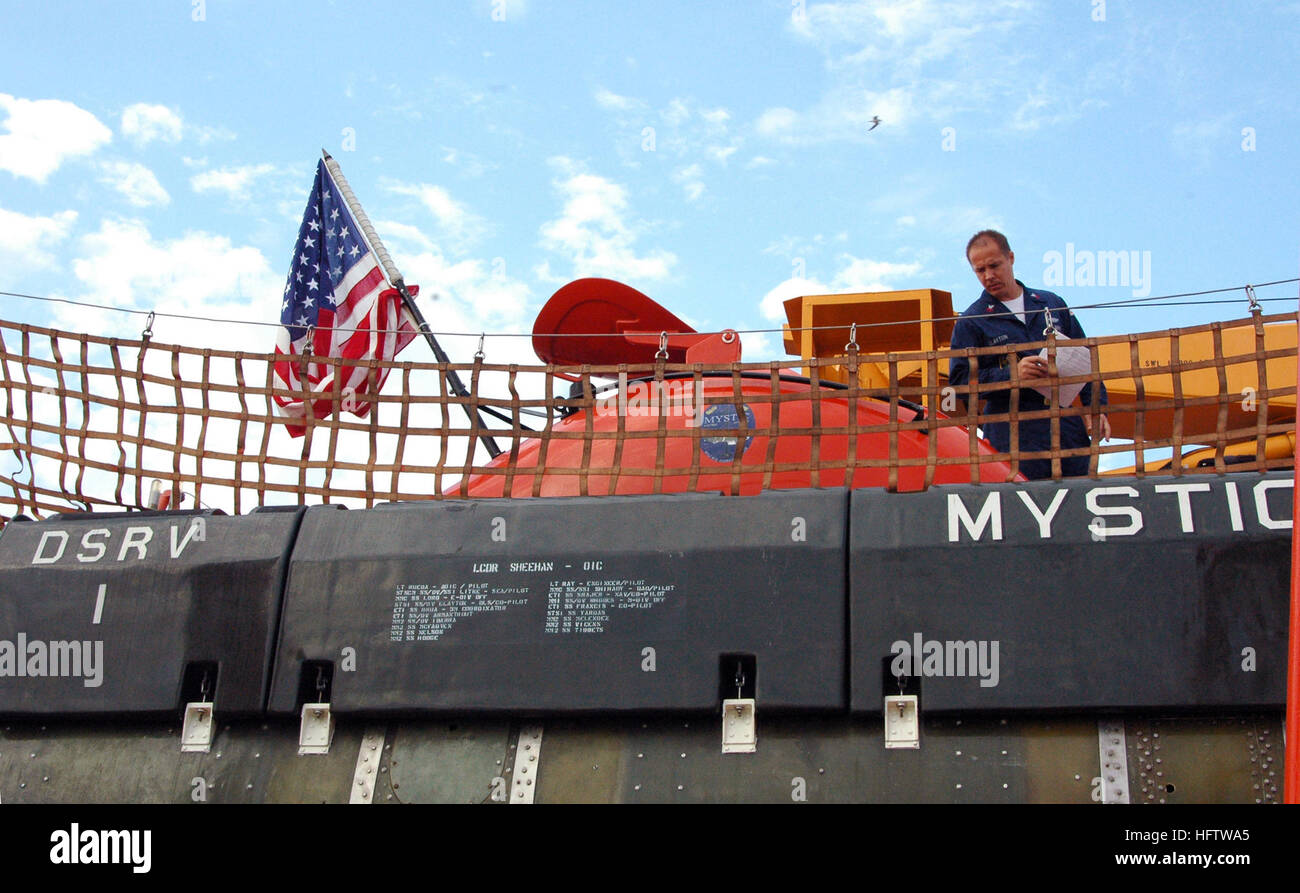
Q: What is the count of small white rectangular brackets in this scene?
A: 4